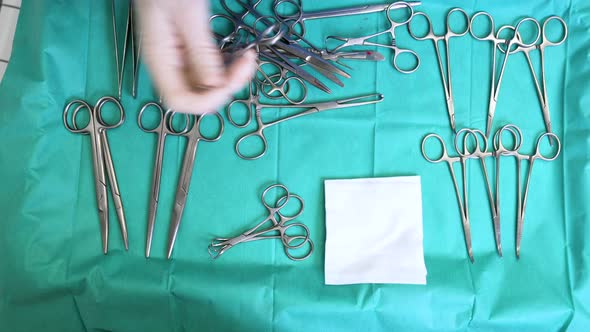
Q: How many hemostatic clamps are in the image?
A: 6